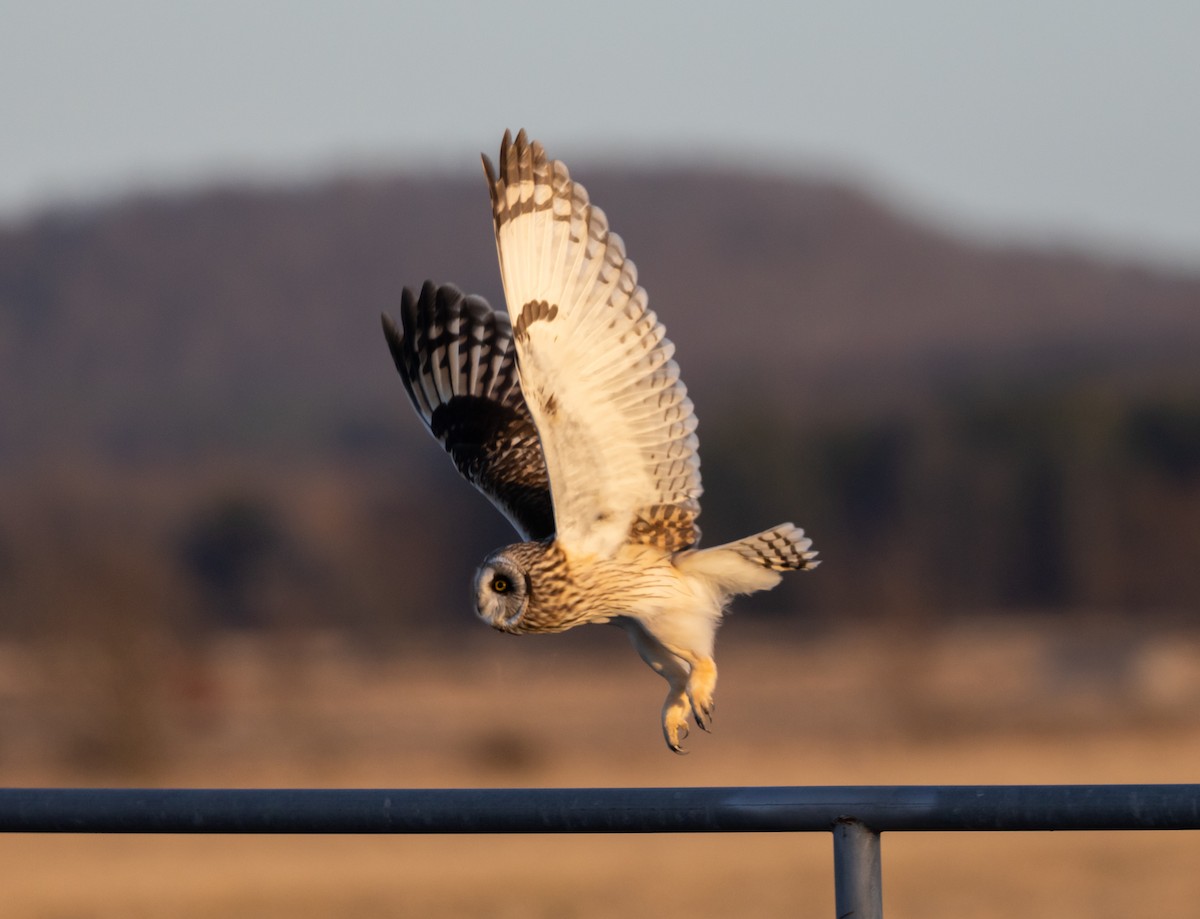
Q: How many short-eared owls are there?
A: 1